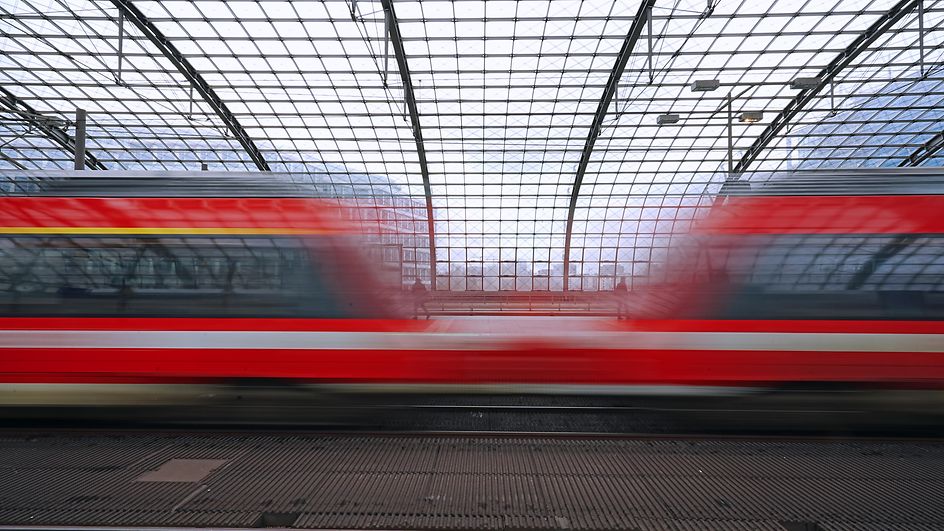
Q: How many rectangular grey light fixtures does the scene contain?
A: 4